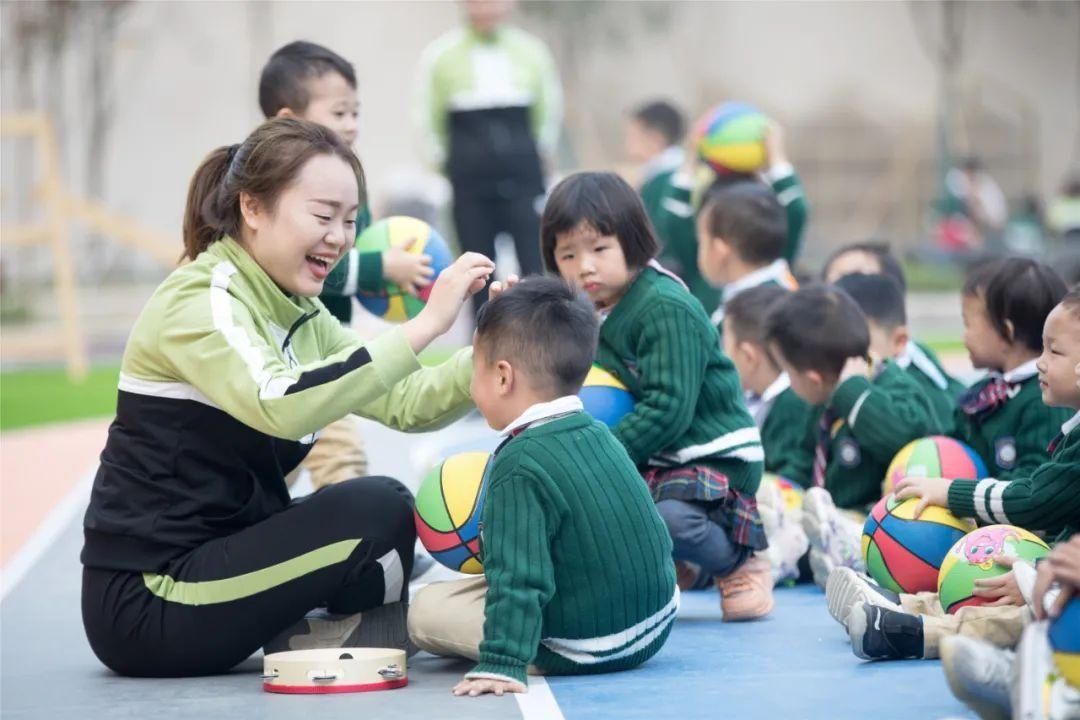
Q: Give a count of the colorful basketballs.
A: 9